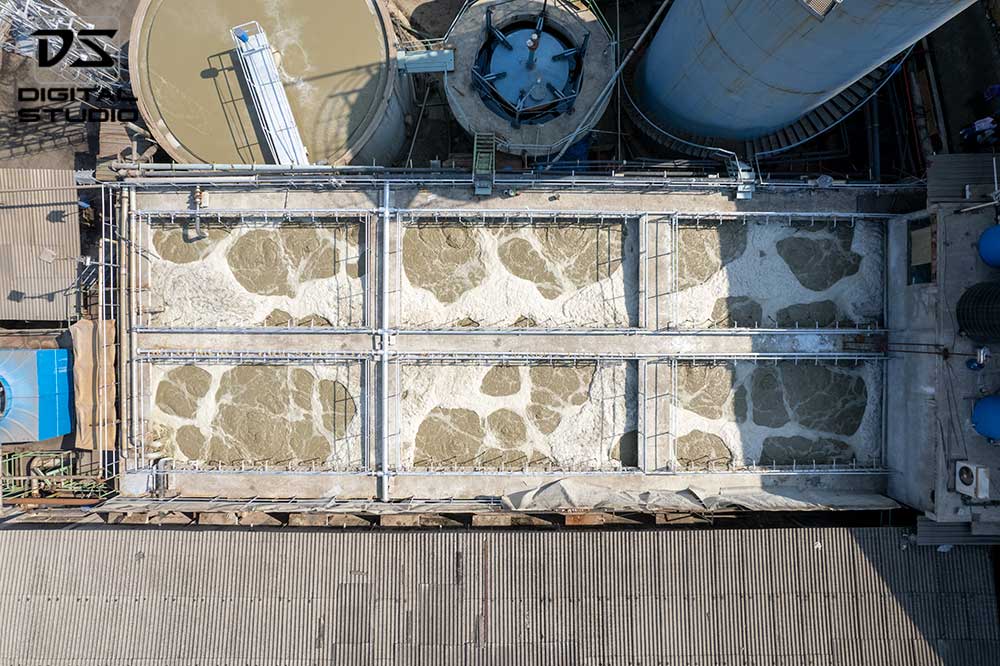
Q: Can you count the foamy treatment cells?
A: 6